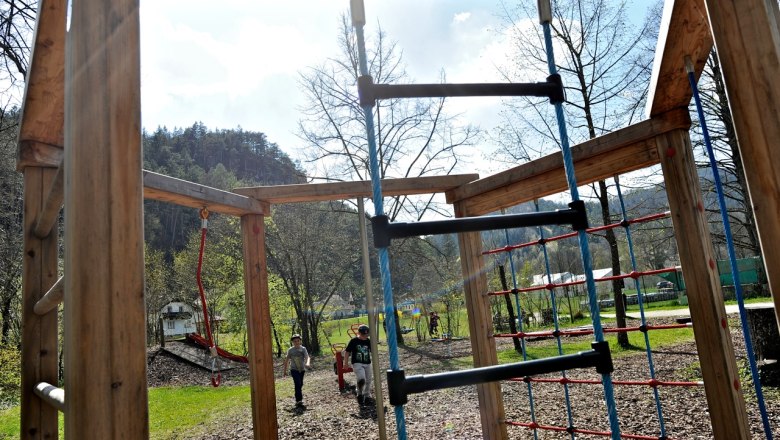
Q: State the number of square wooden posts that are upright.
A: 6